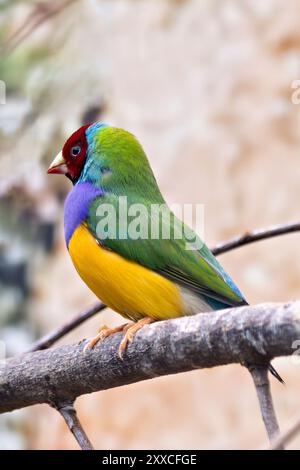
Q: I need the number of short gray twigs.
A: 2